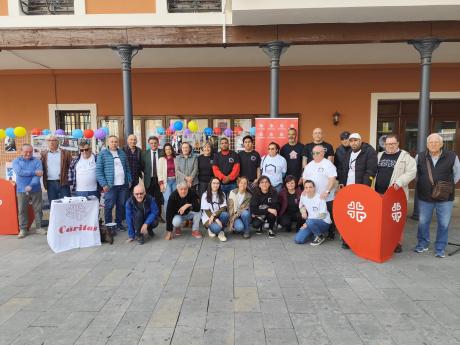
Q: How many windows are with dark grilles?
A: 3